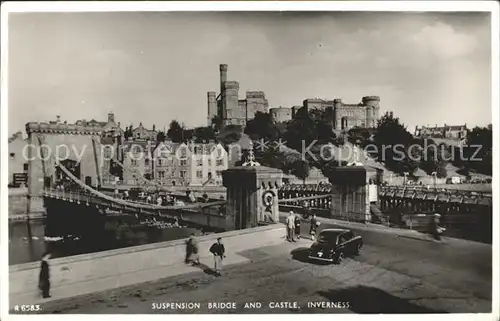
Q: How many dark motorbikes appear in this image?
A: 0